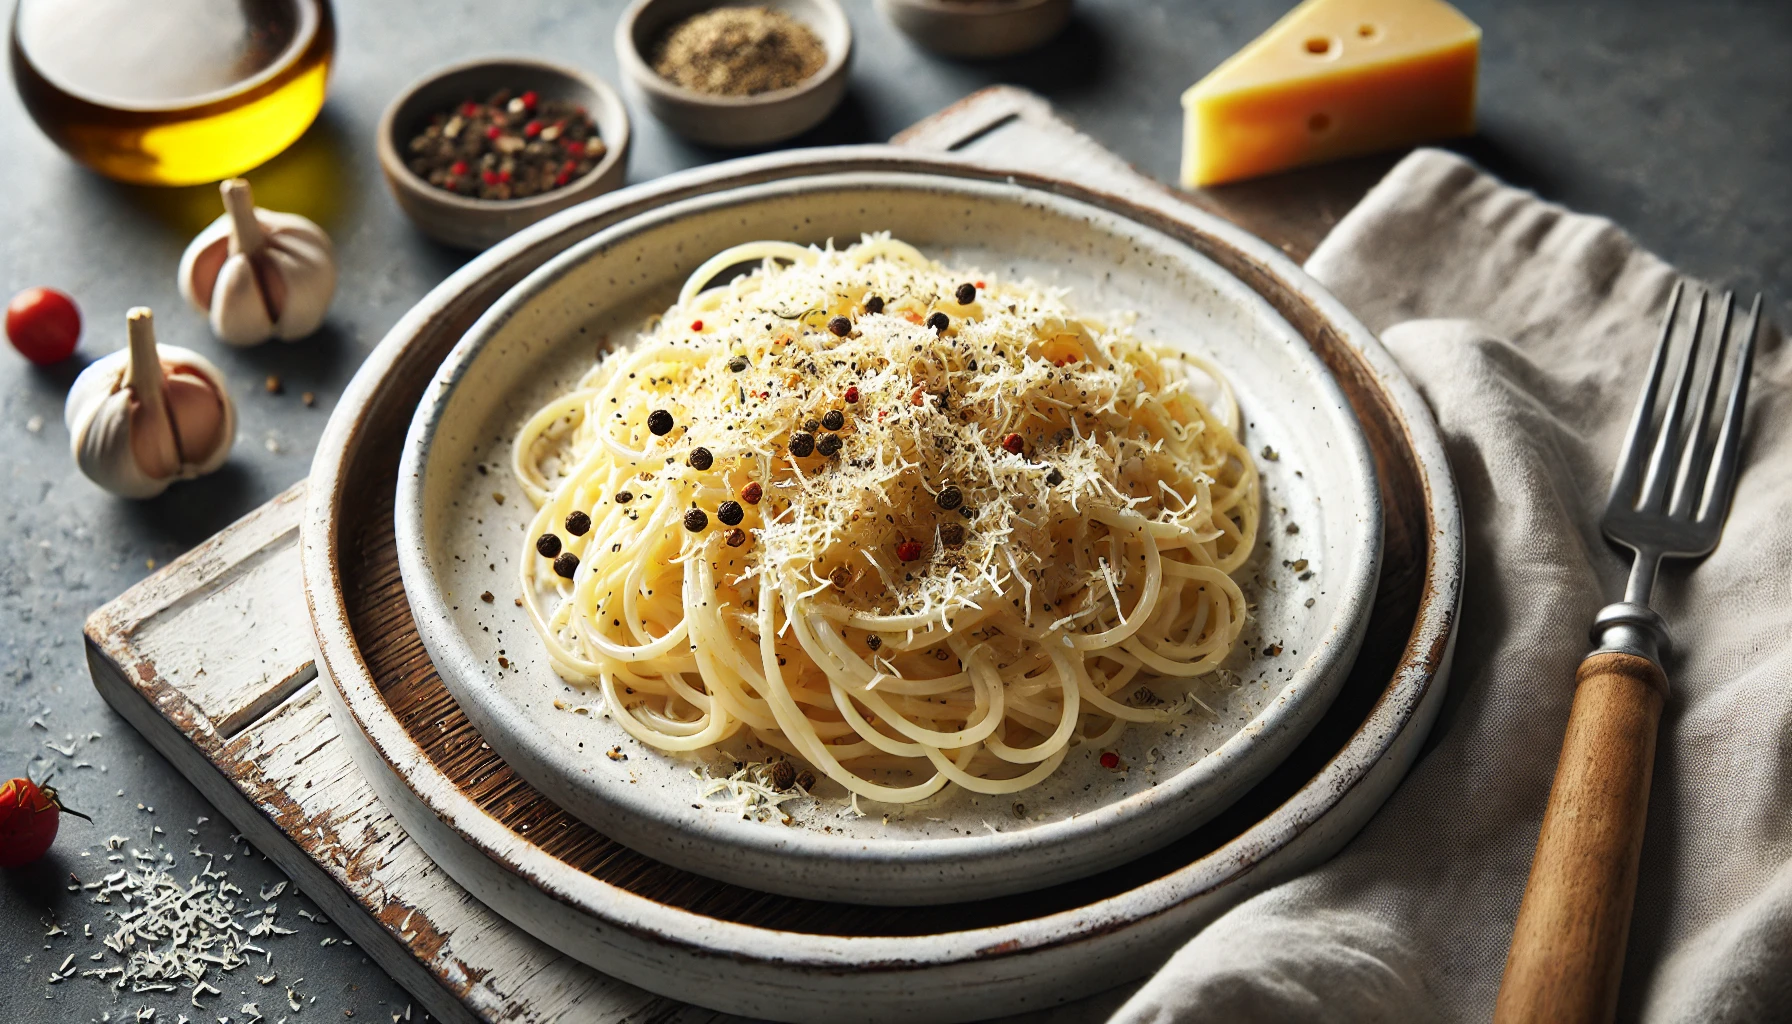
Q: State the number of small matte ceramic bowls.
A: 3